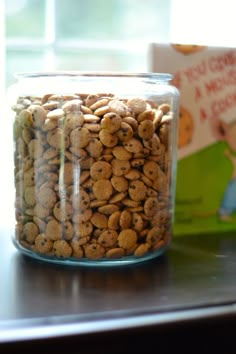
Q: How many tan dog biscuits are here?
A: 0